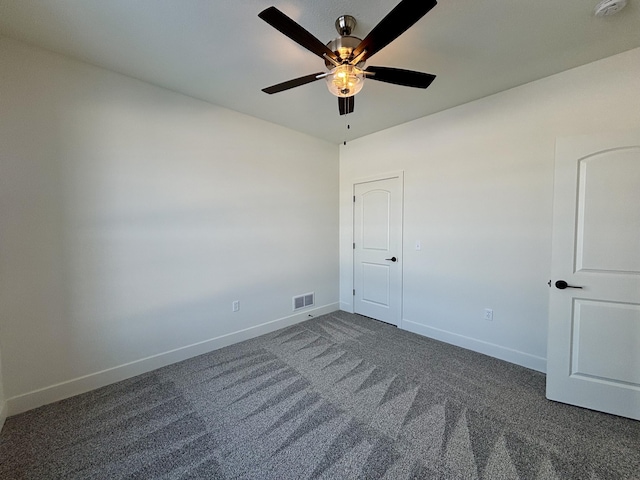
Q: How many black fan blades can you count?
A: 5